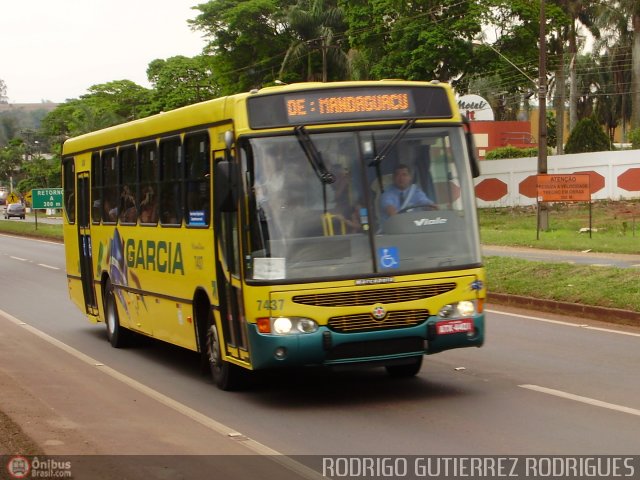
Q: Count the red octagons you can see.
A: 4